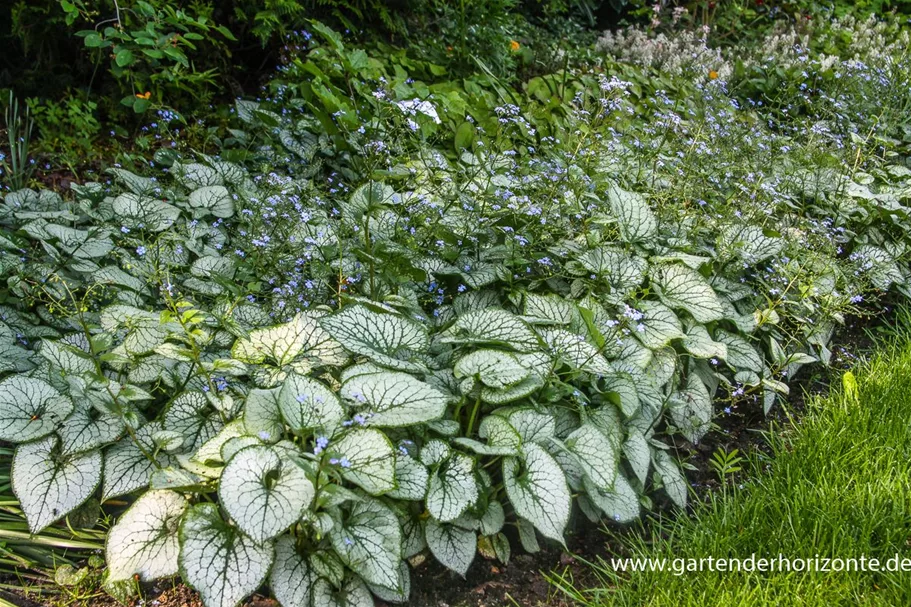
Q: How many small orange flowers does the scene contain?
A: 3